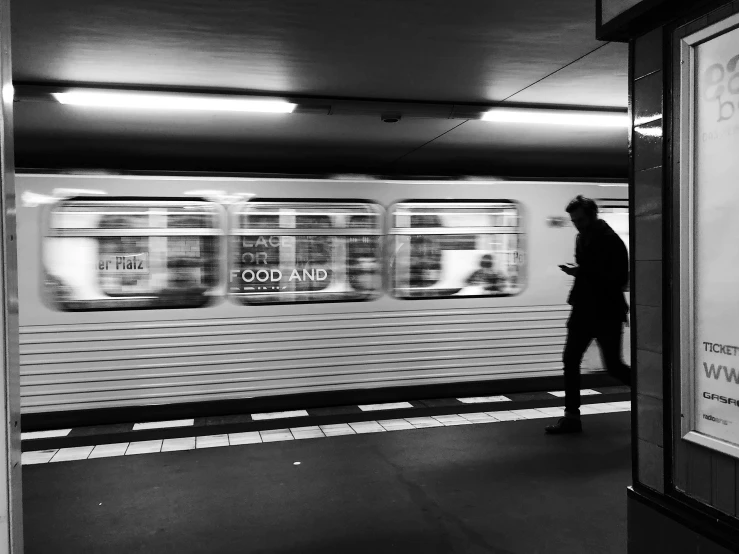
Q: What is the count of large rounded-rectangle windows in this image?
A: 3